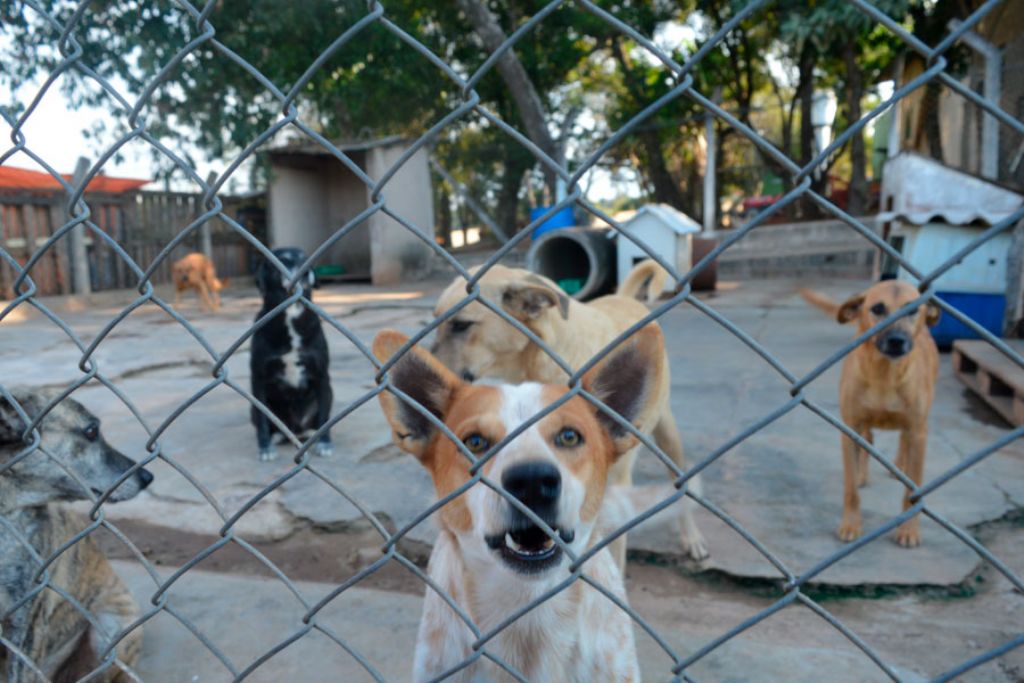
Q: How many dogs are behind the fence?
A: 6